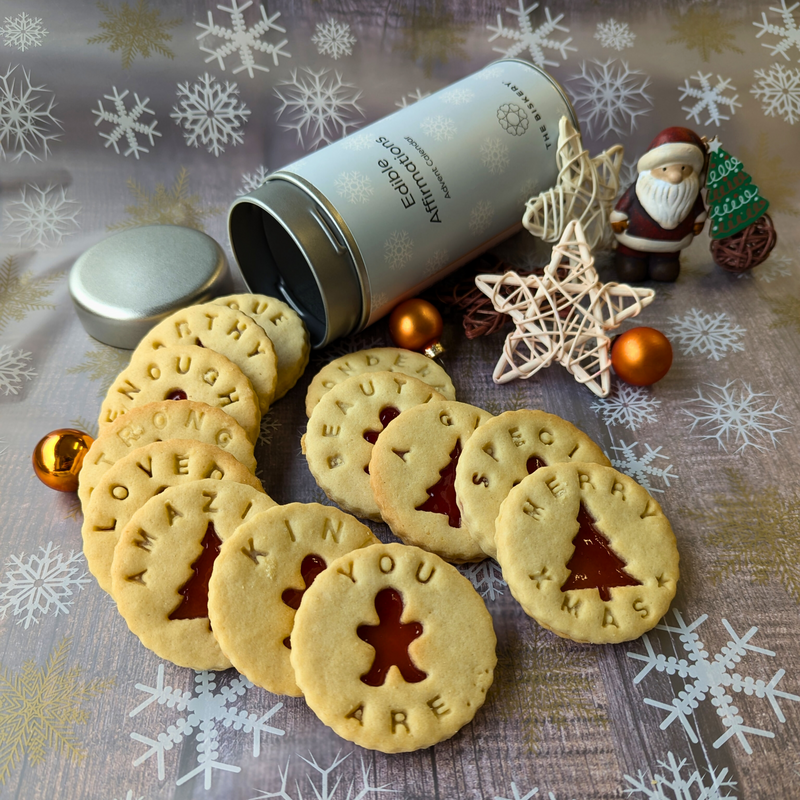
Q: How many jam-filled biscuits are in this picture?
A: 13